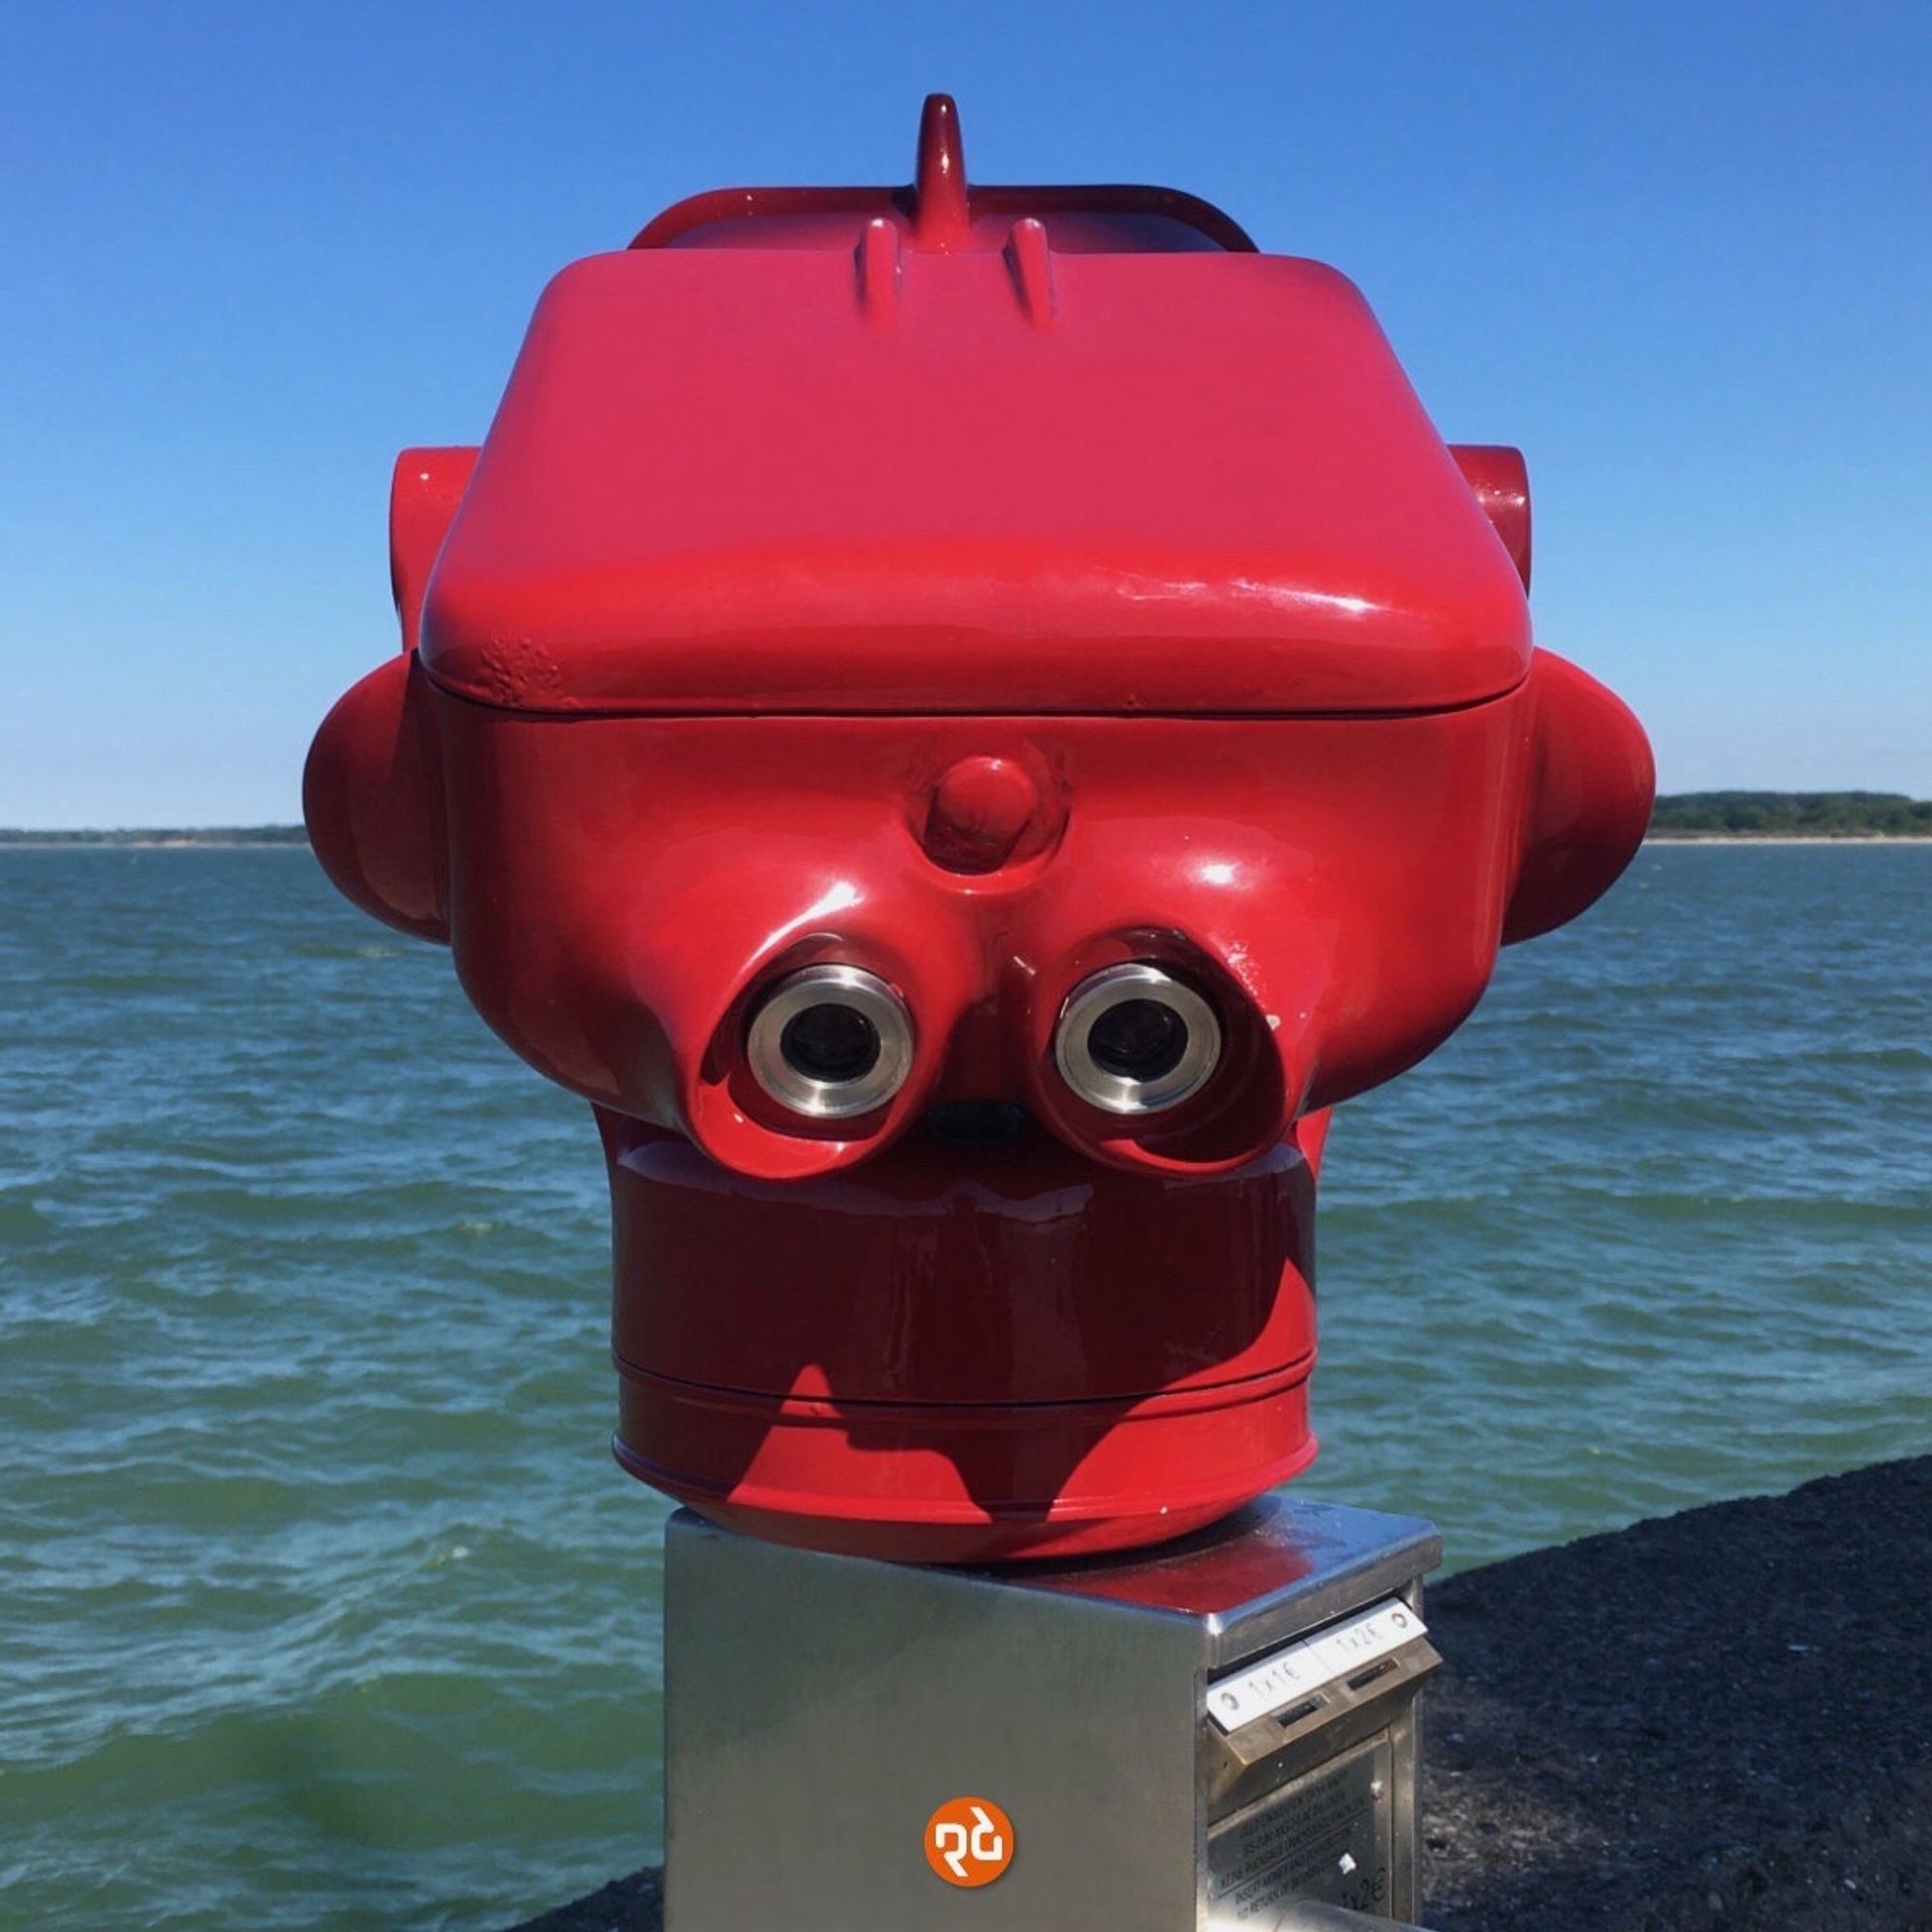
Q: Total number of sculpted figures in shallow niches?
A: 0